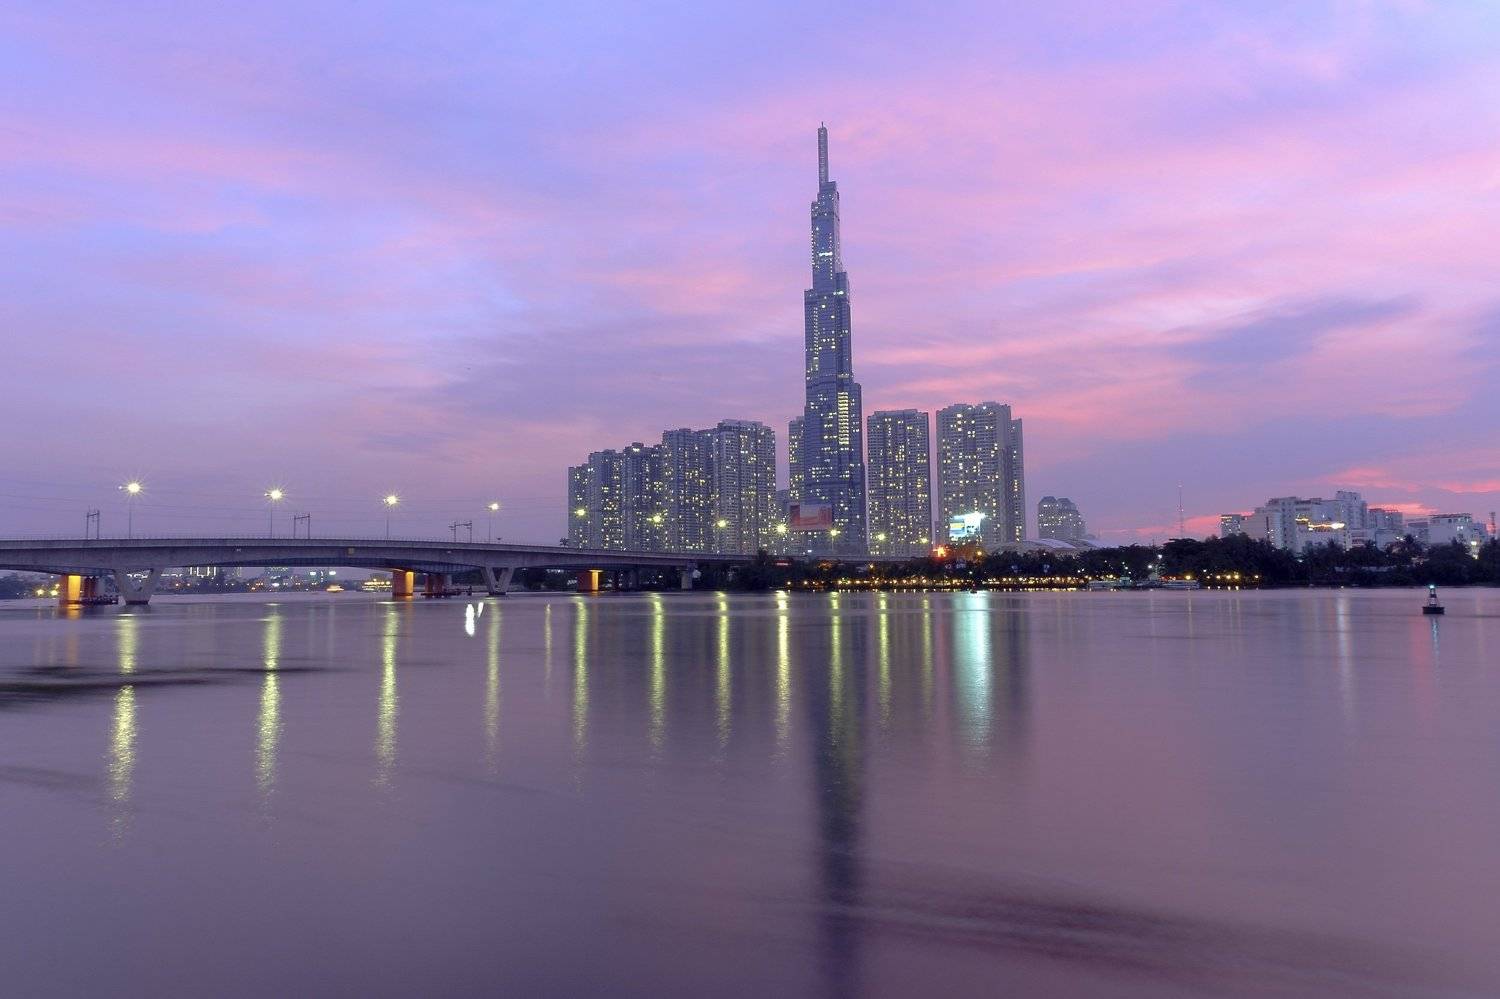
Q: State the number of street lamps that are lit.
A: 11